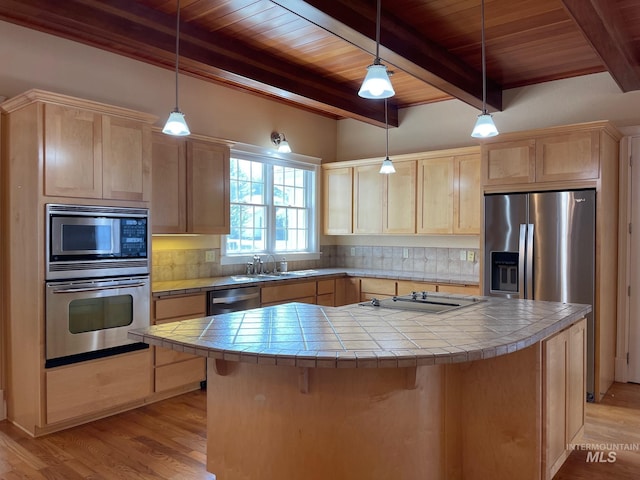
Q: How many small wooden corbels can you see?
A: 3